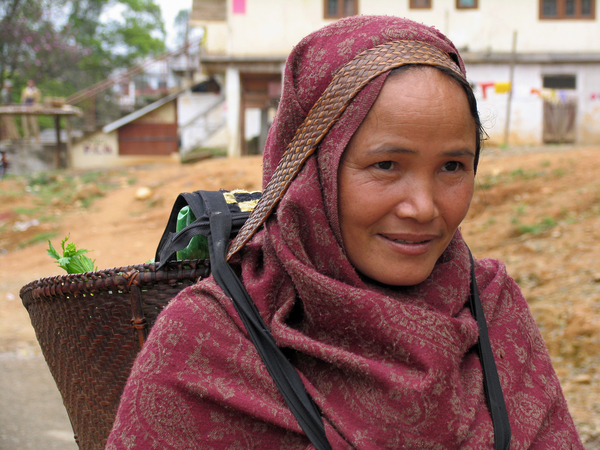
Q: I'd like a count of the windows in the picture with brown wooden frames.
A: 4